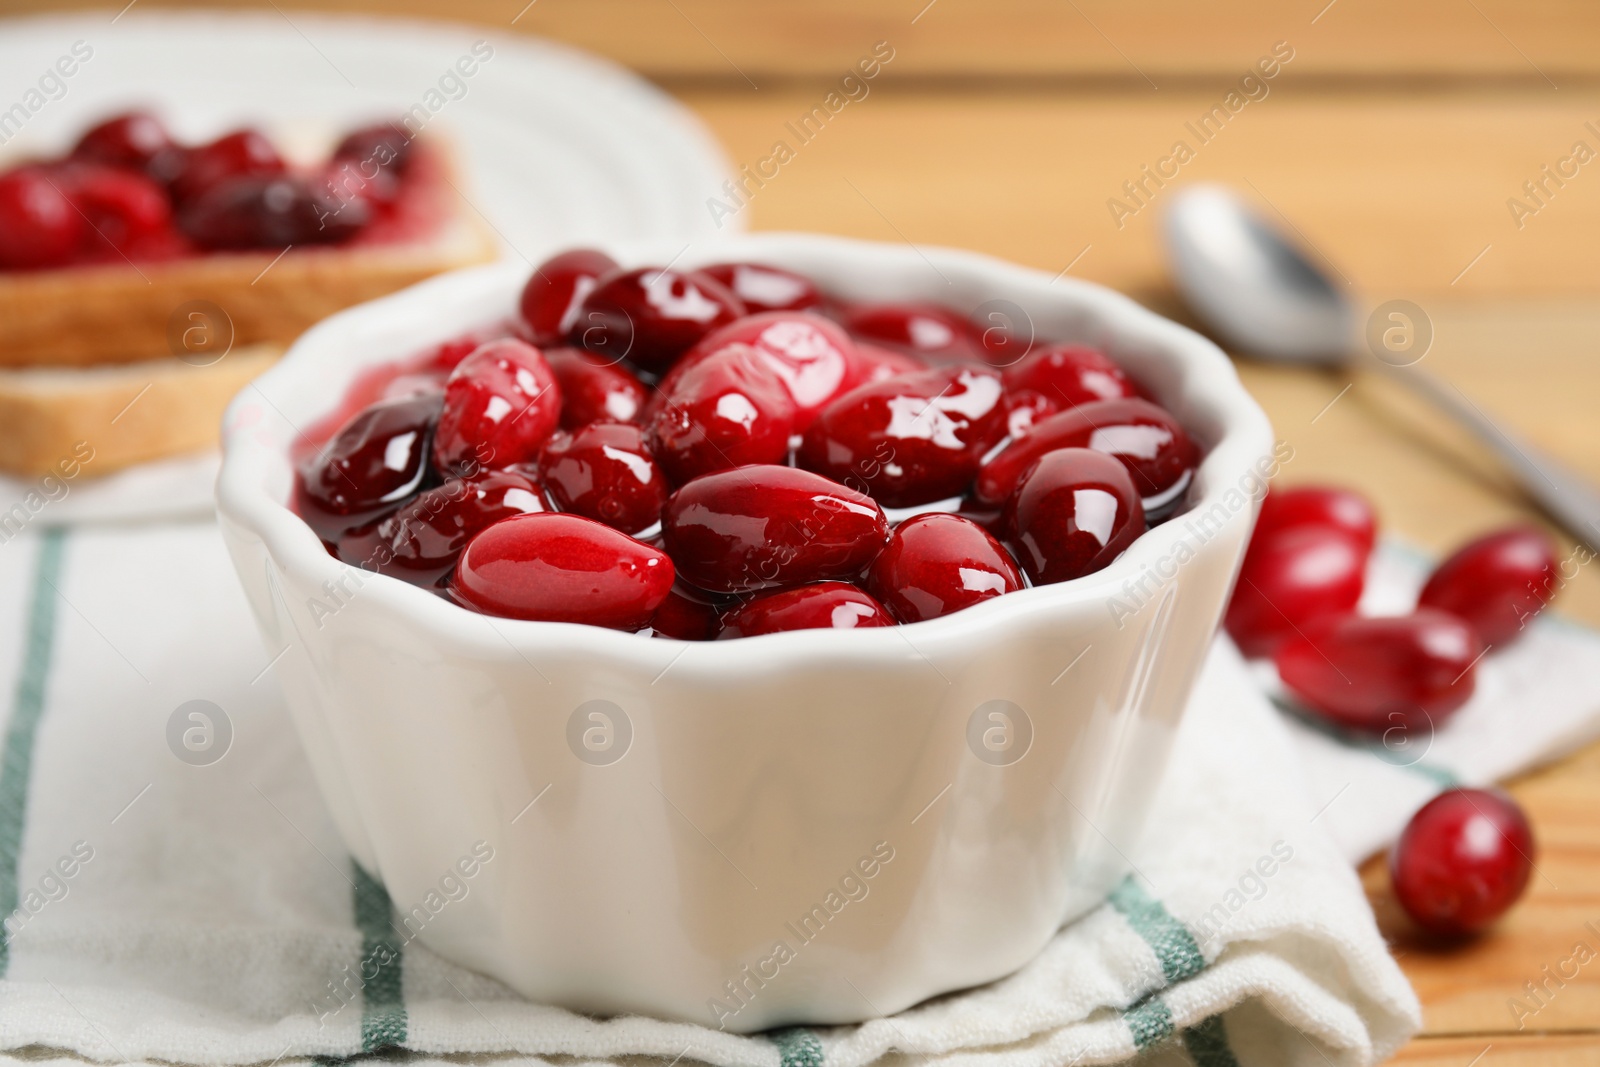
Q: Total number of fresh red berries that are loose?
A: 5